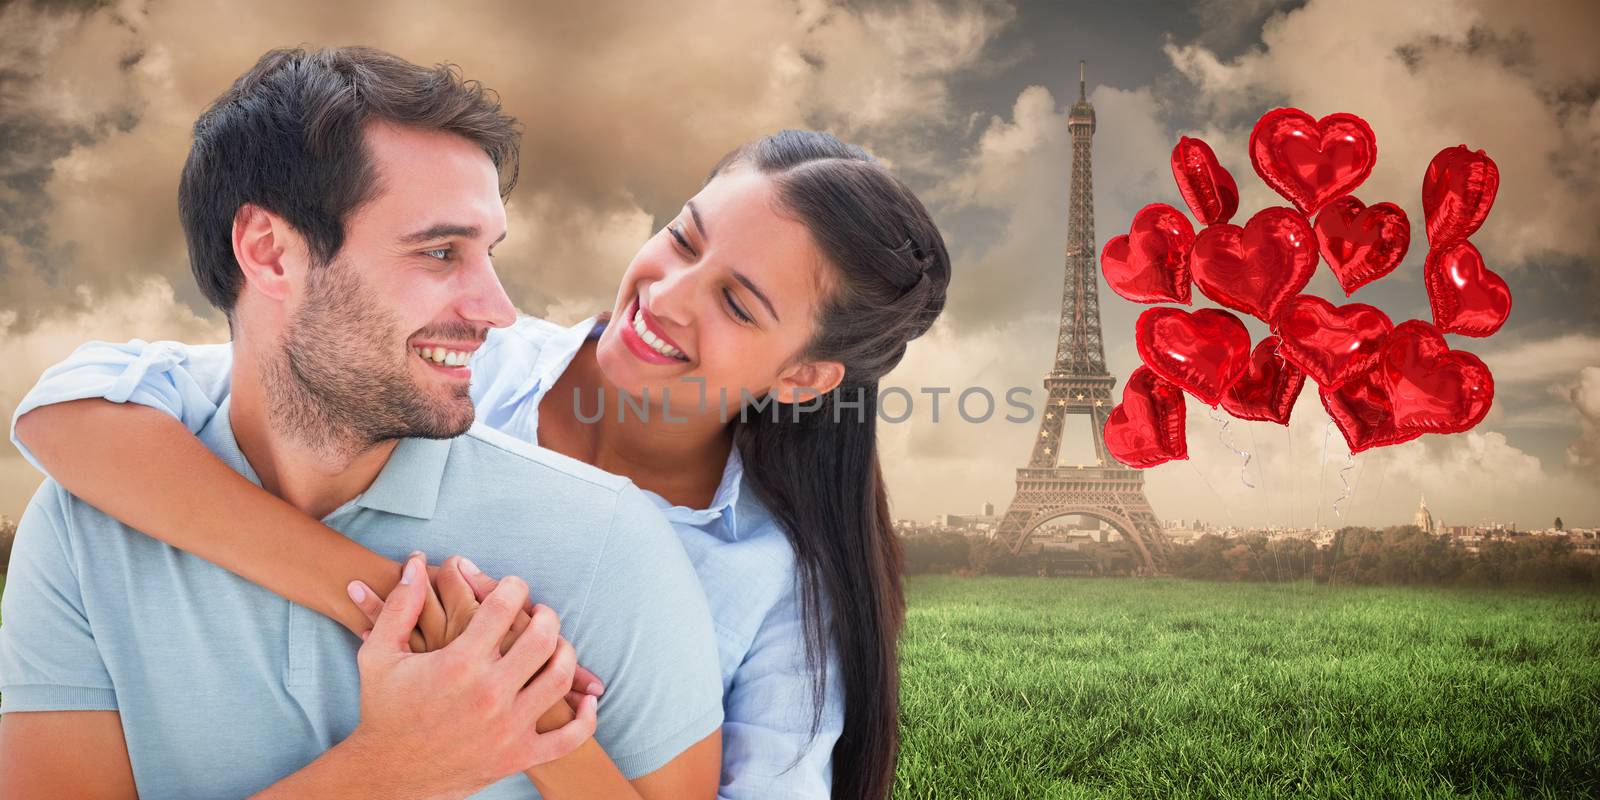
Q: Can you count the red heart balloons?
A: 13